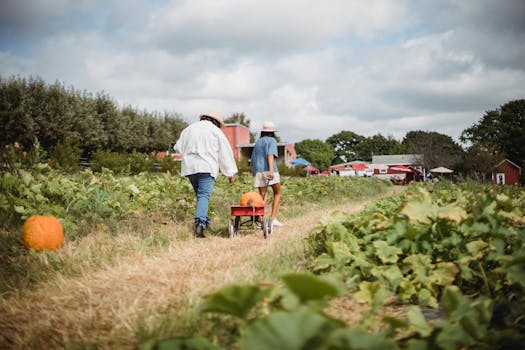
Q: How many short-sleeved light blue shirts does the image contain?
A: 1